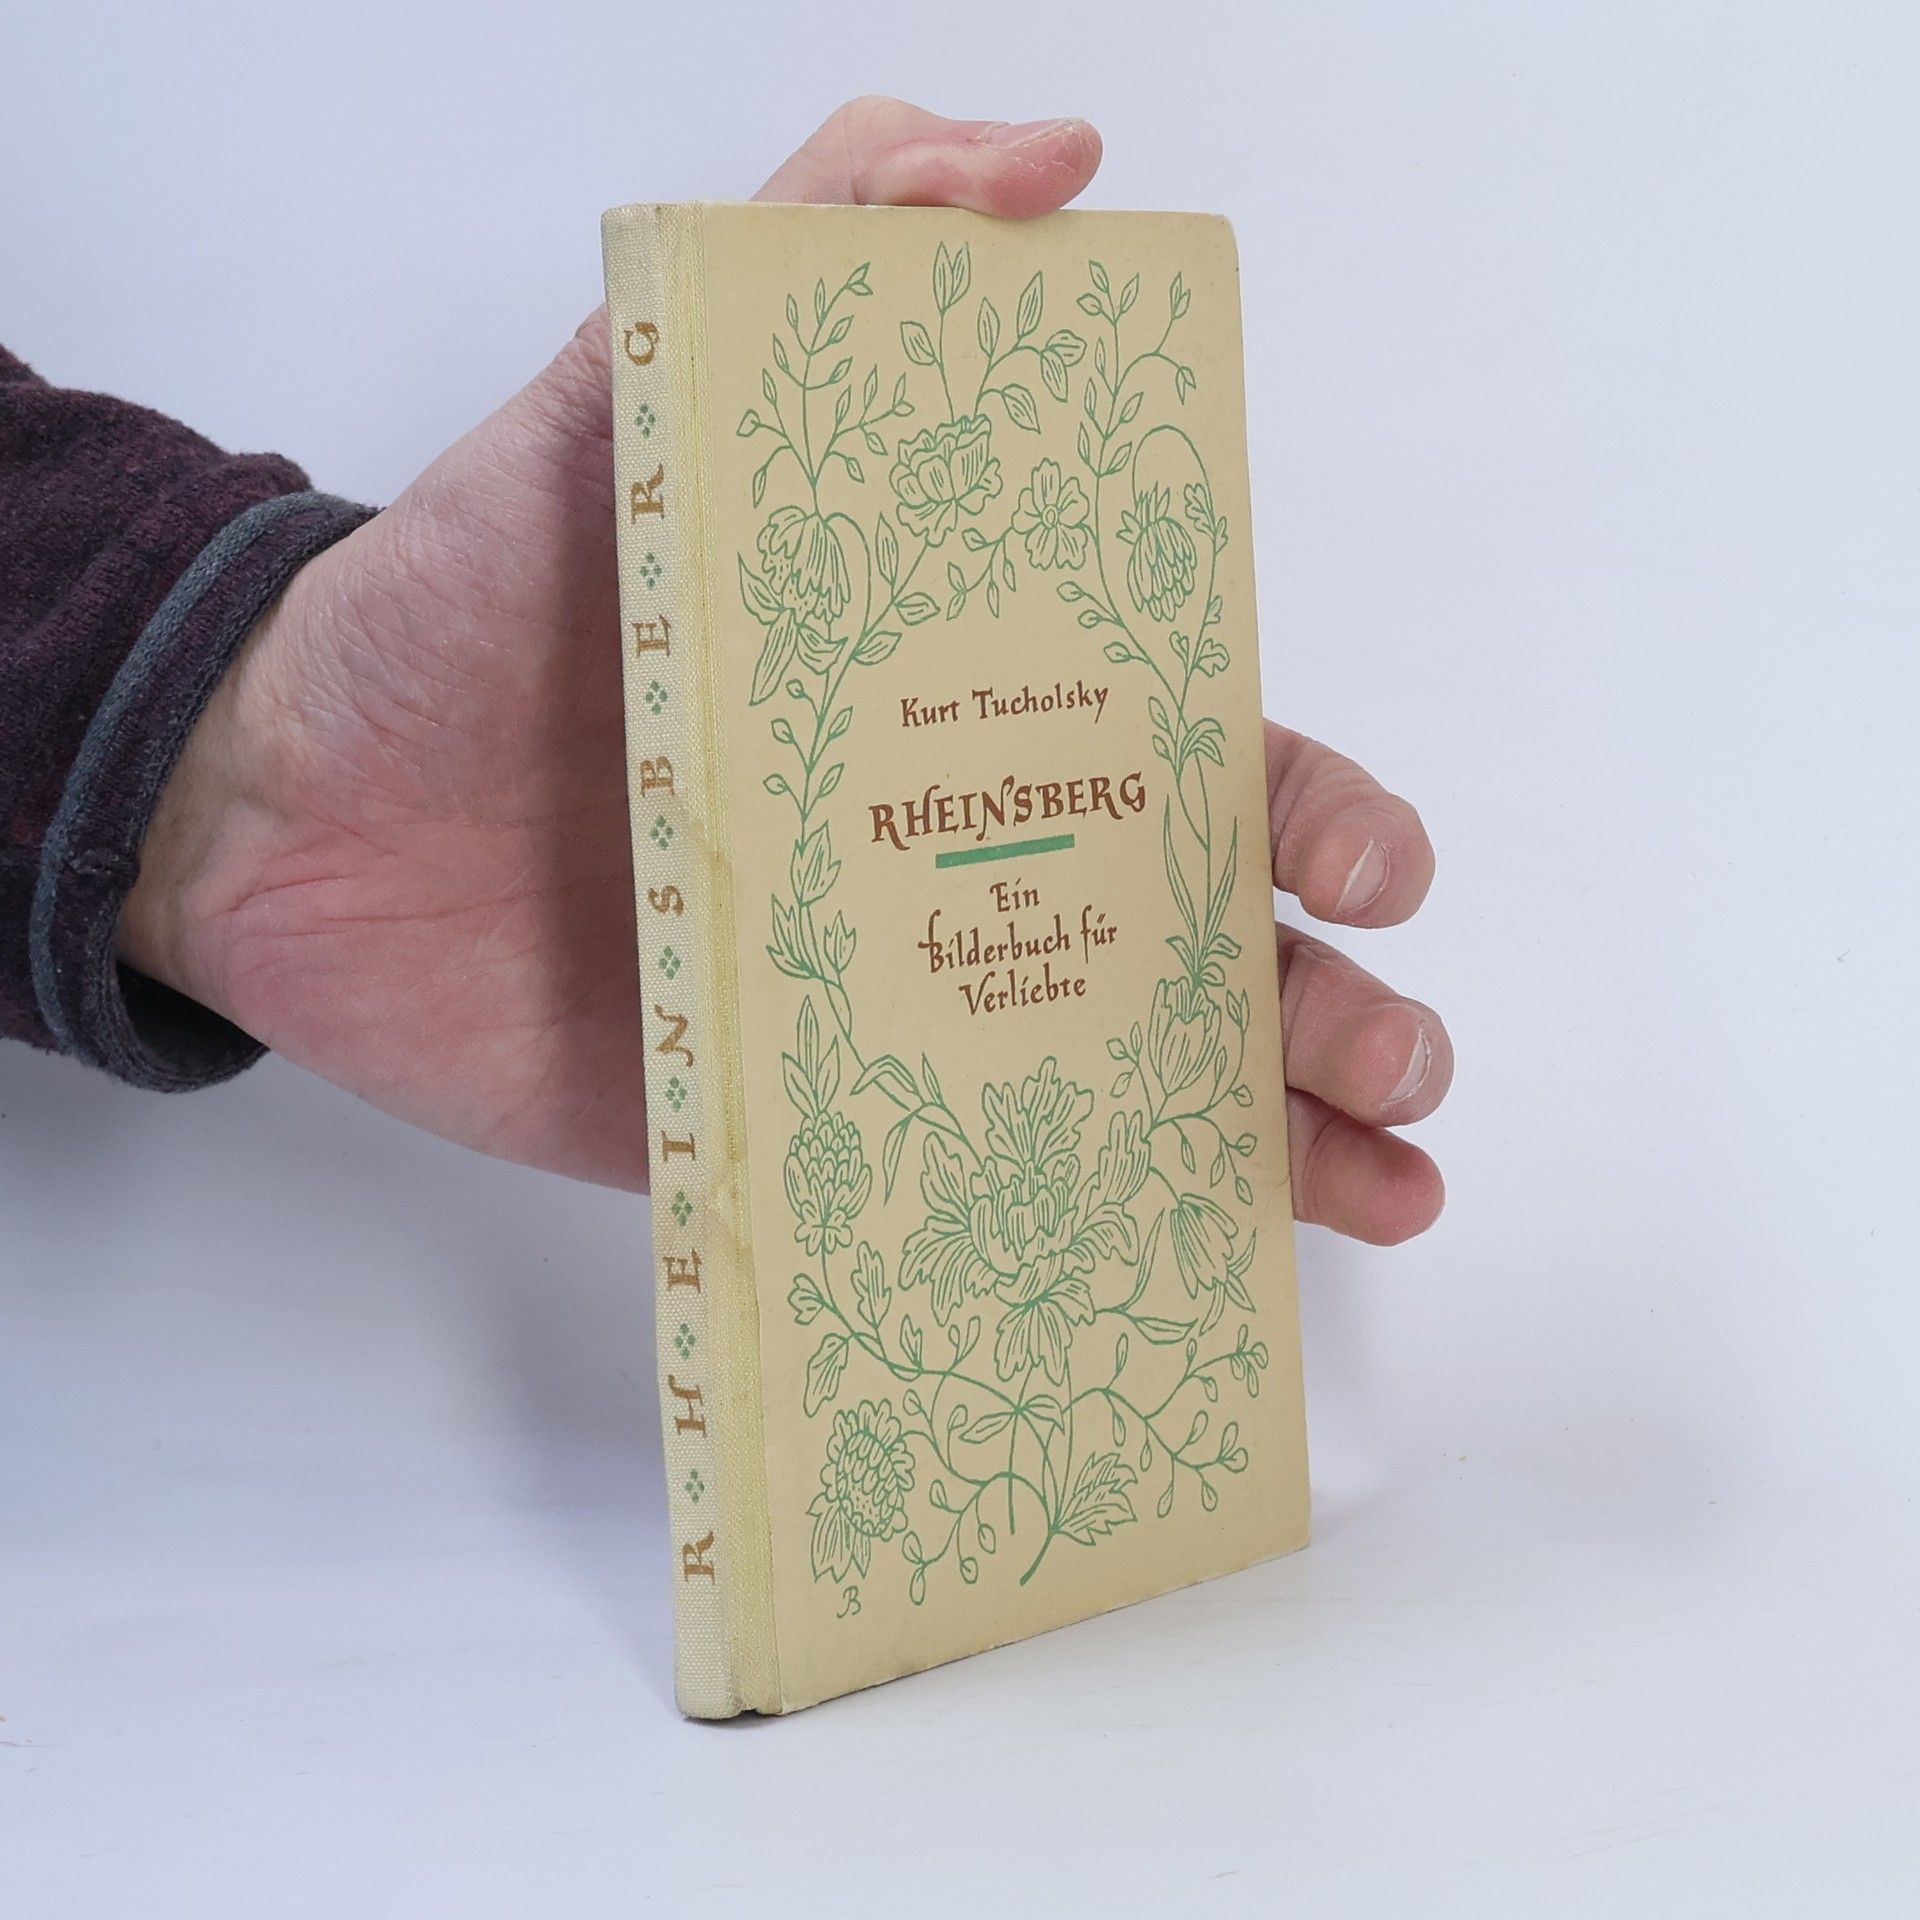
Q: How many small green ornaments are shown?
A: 9